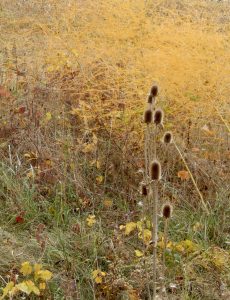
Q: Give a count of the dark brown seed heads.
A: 8